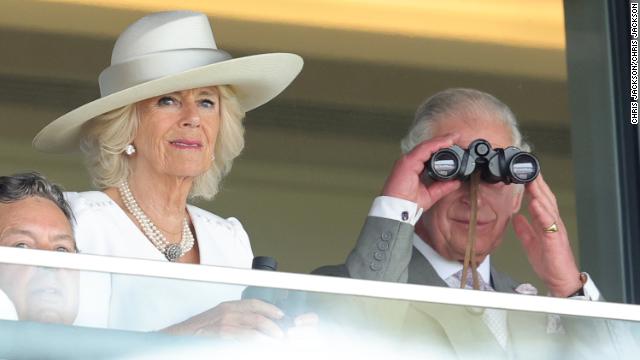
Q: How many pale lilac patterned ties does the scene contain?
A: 1